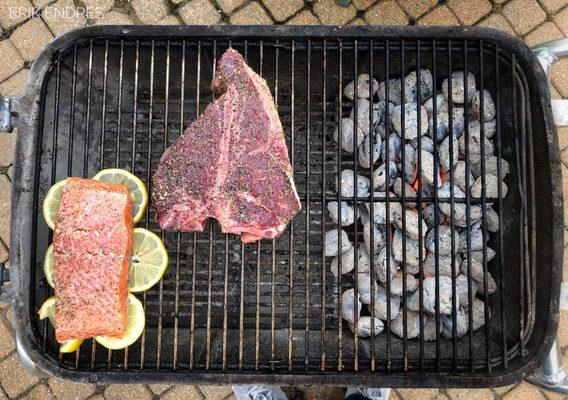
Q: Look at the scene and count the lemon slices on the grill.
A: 6